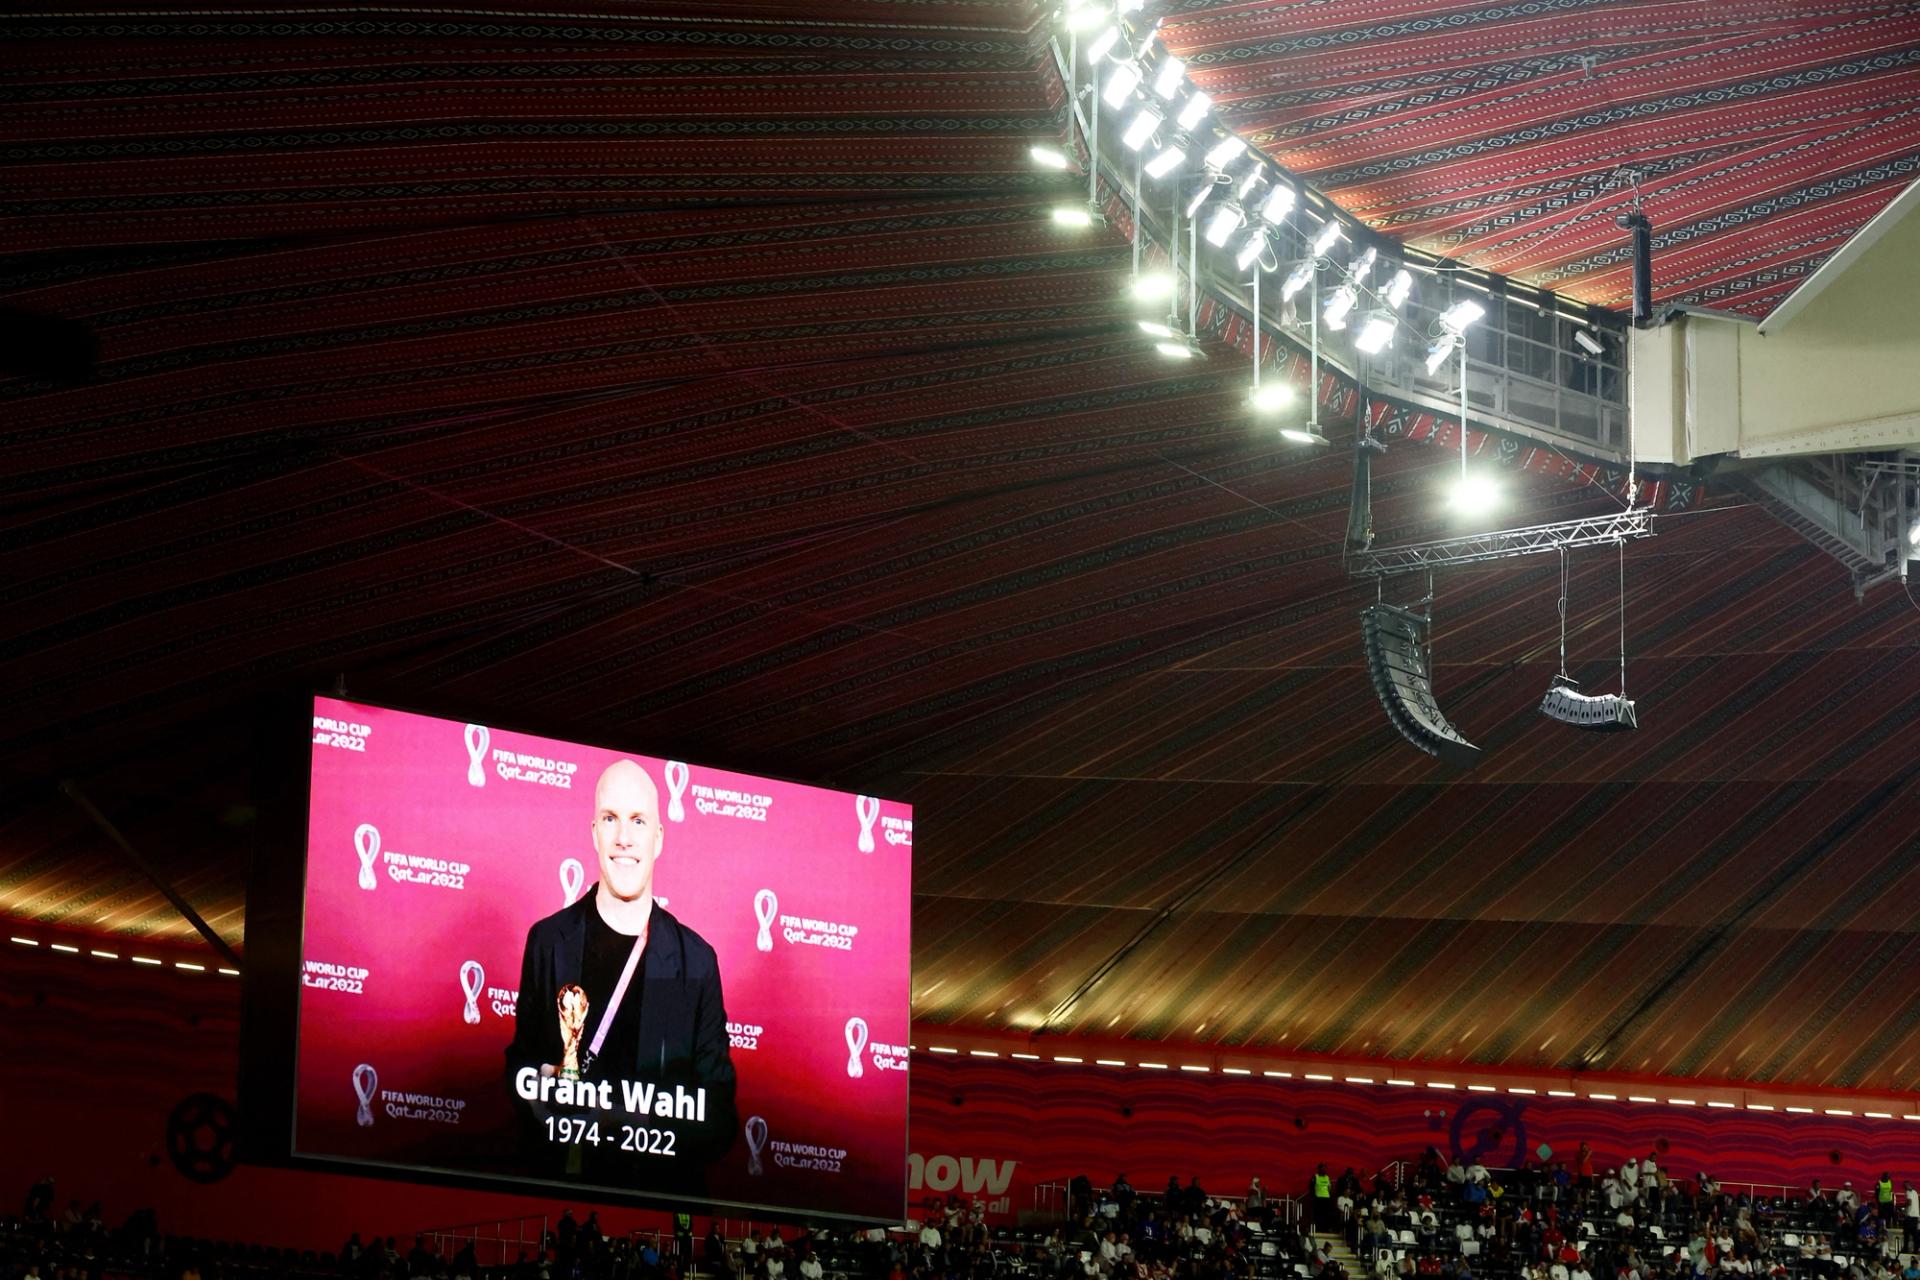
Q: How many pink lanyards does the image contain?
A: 1